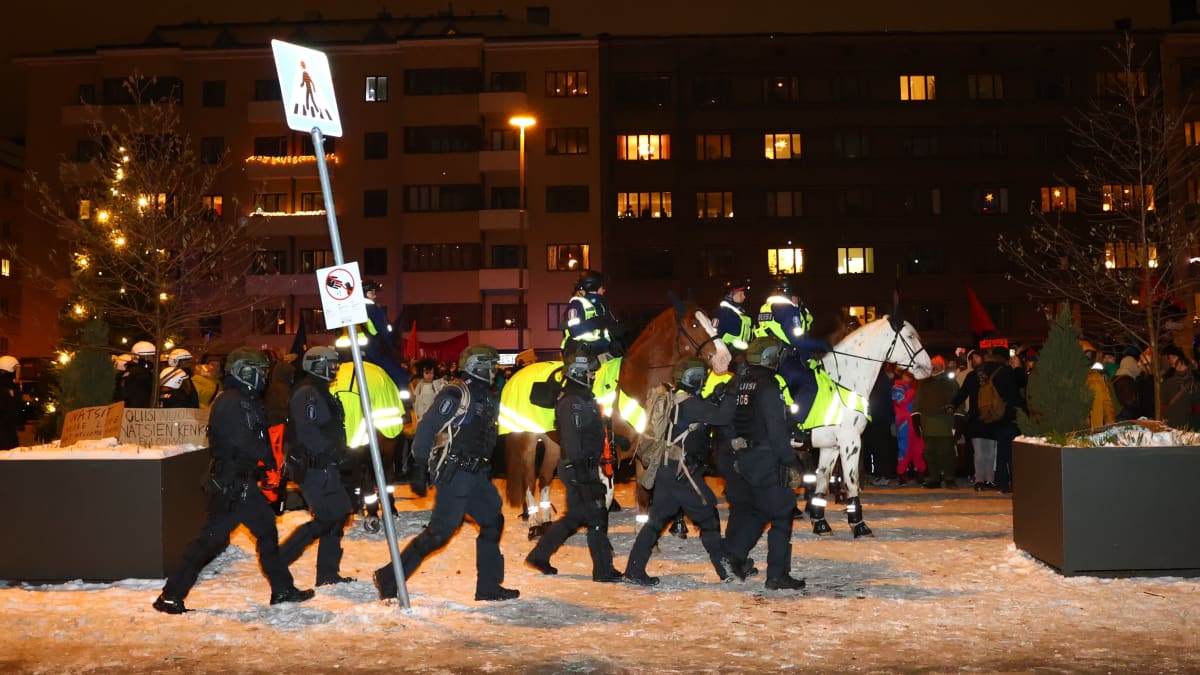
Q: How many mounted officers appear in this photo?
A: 4